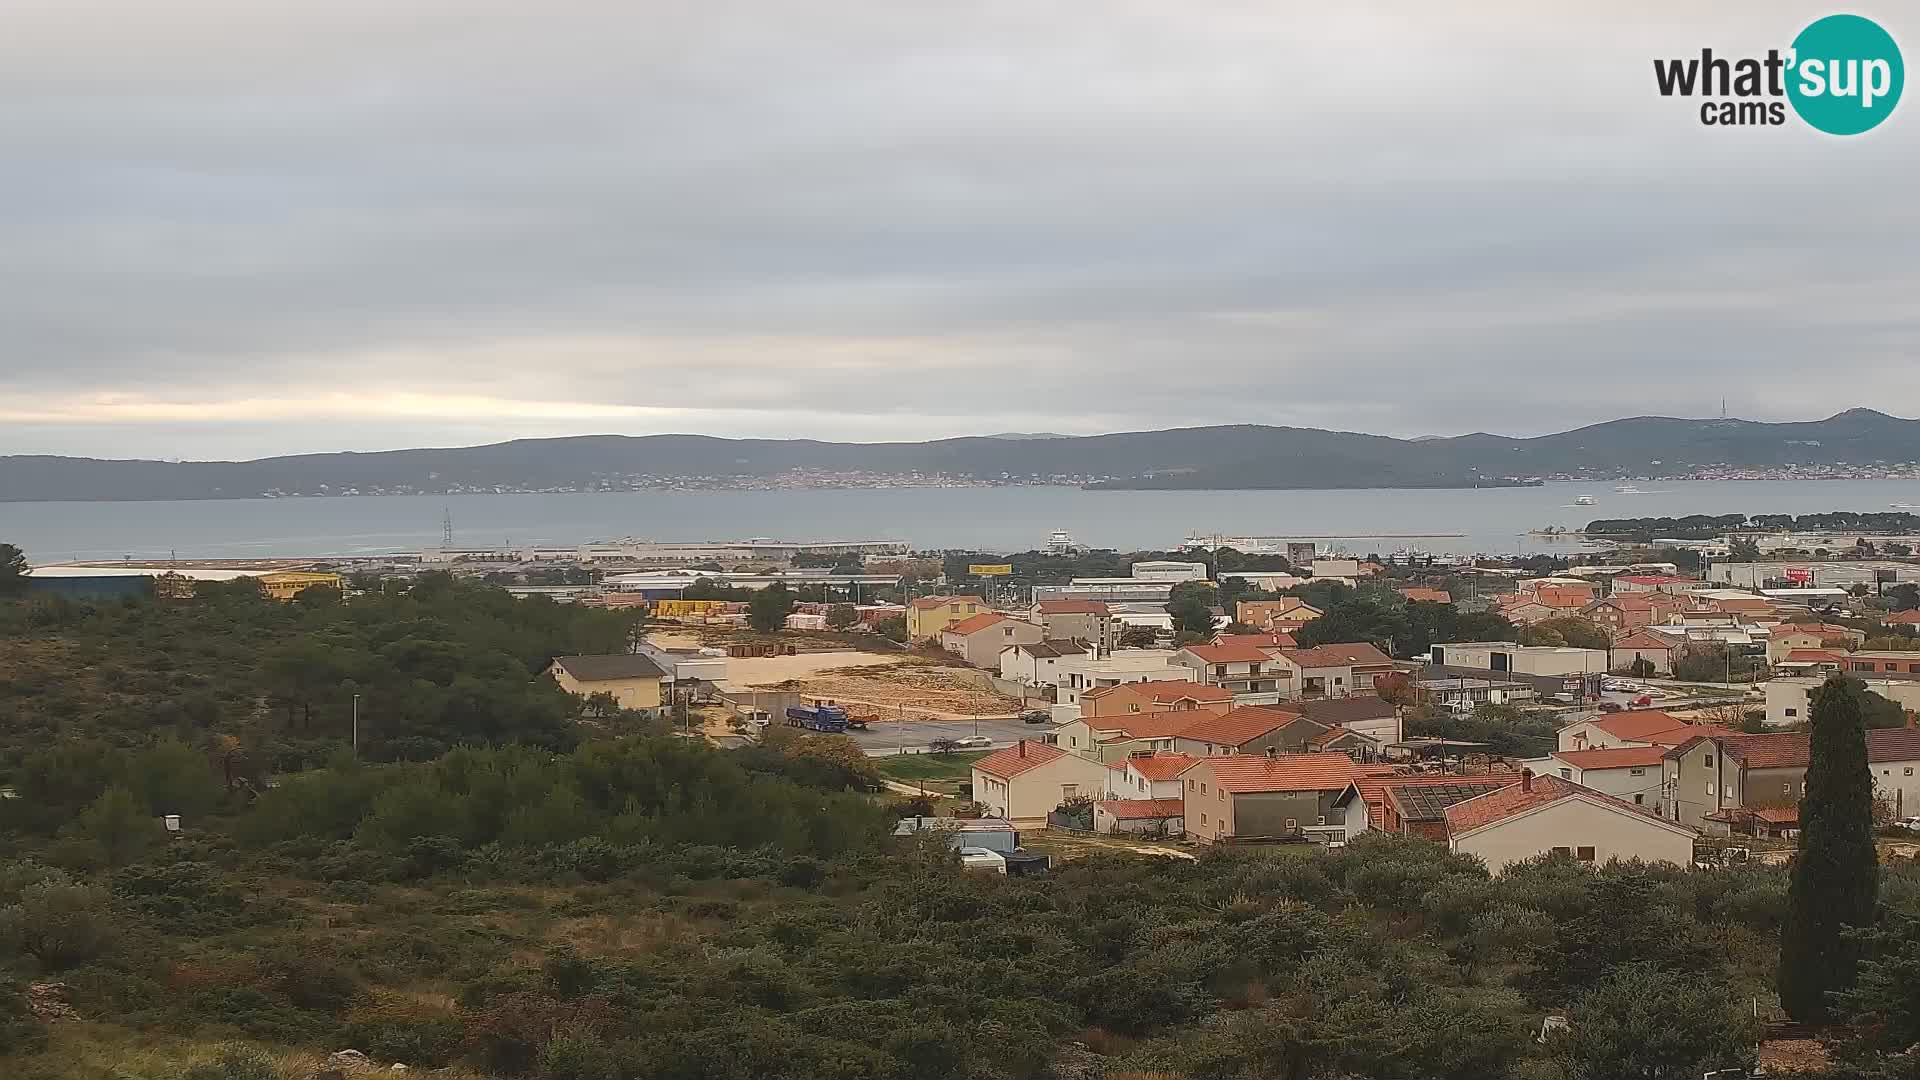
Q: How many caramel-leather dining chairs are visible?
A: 0